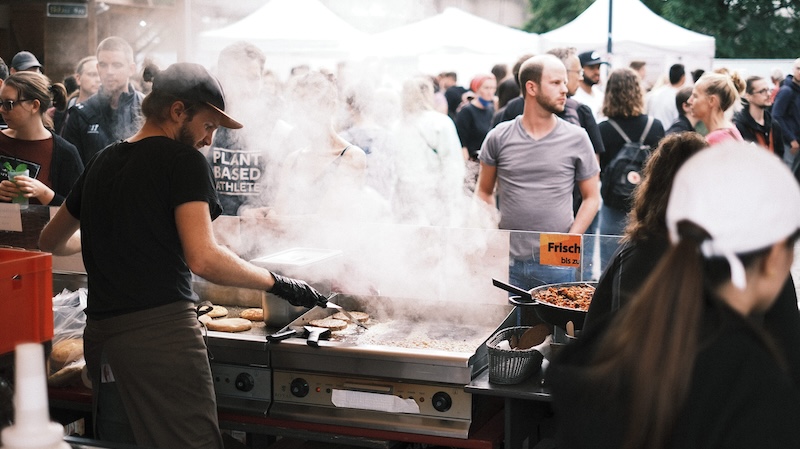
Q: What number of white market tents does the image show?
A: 3